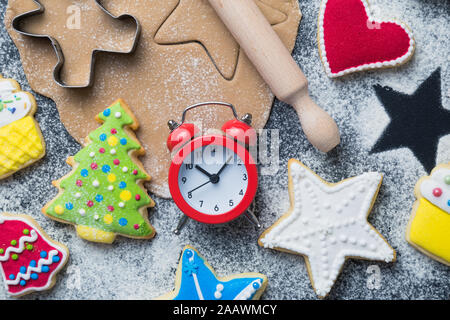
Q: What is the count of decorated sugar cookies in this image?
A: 7